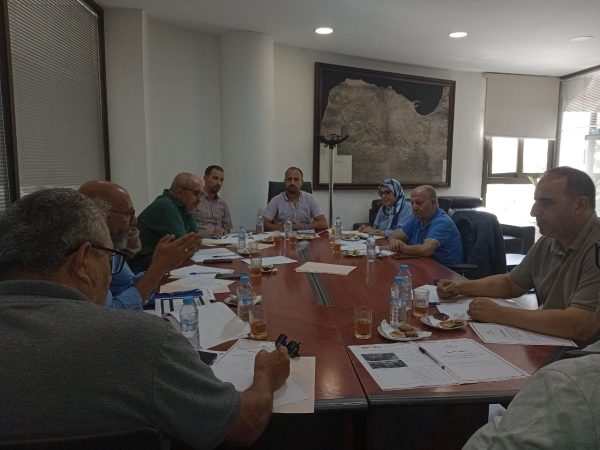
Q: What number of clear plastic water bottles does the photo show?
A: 9